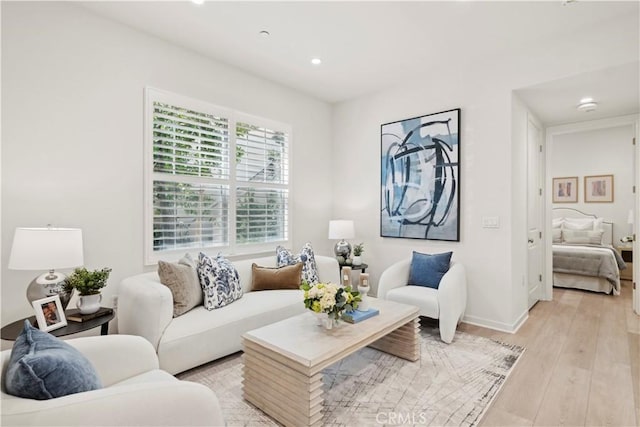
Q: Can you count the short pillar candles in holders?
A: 2